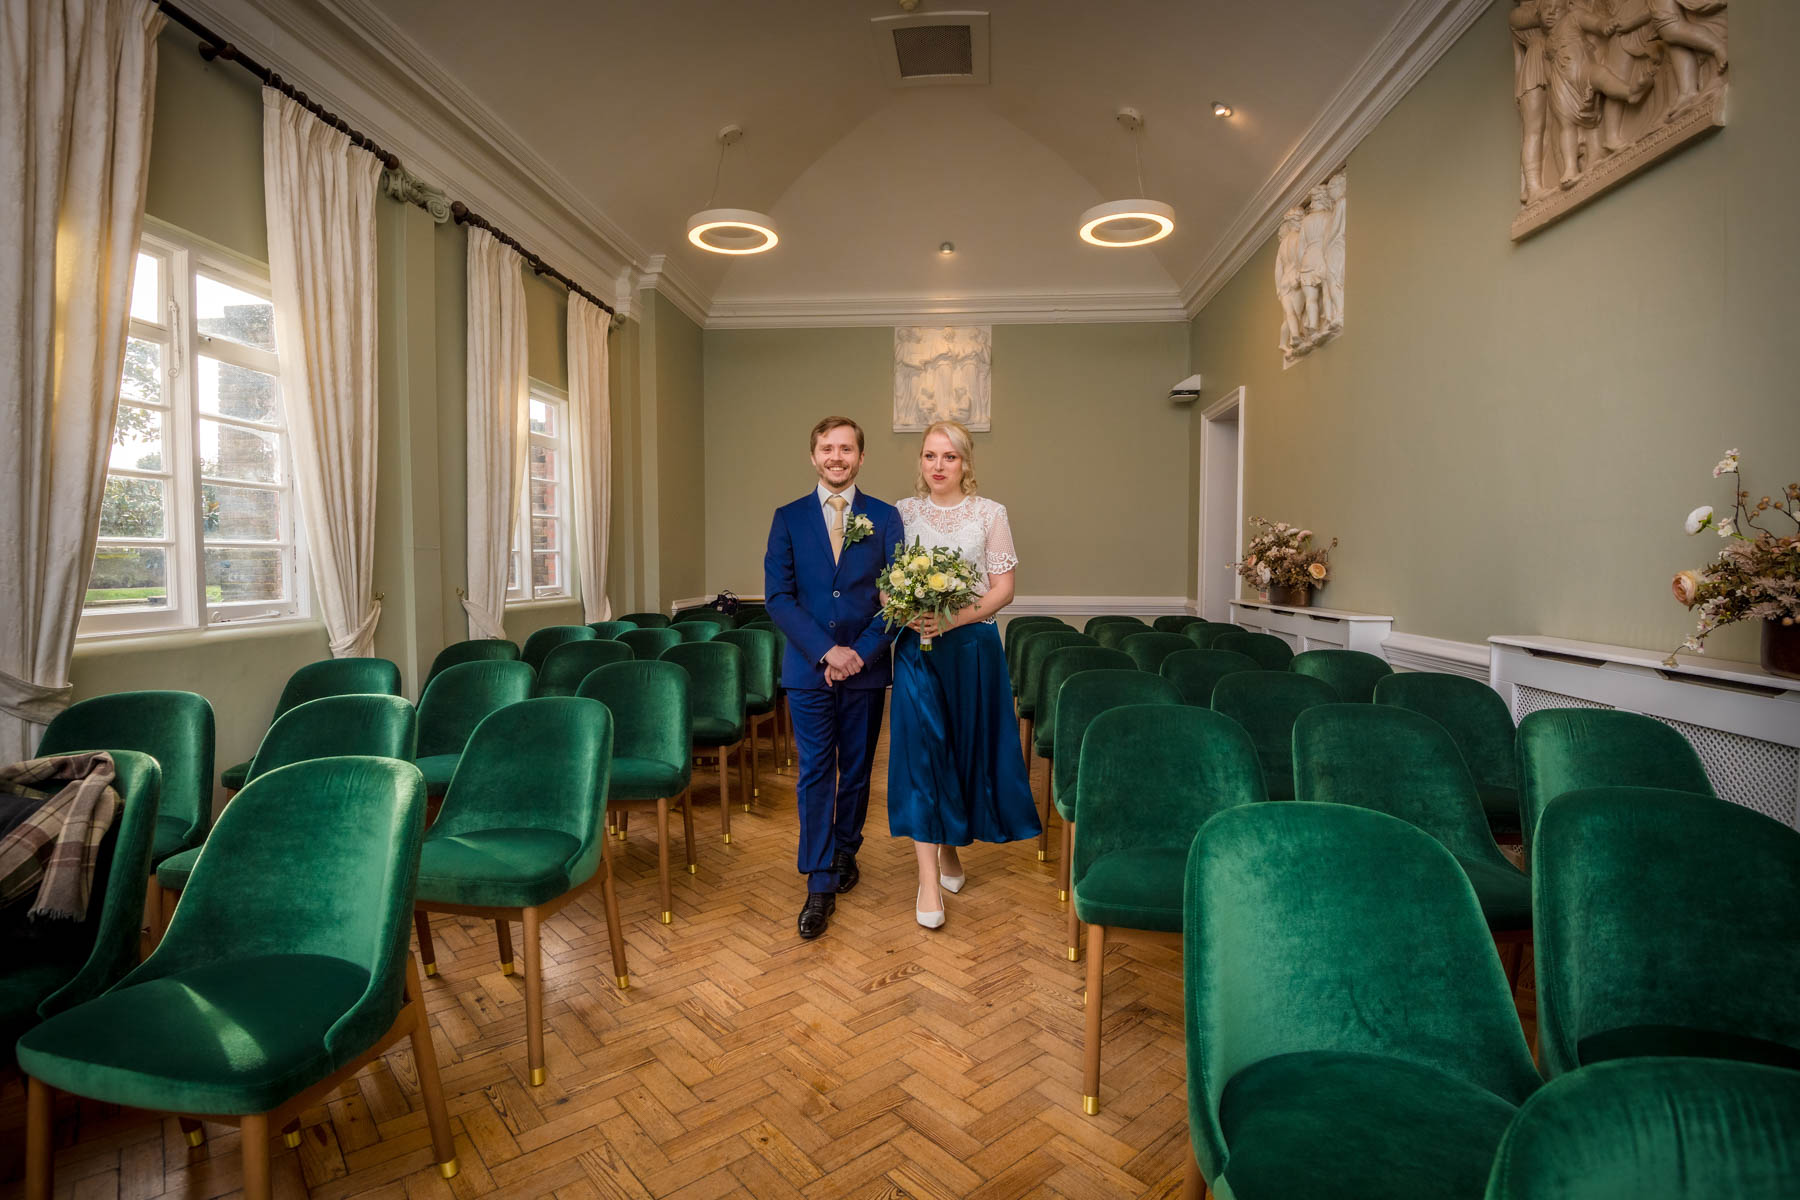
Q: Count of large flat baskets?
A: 0